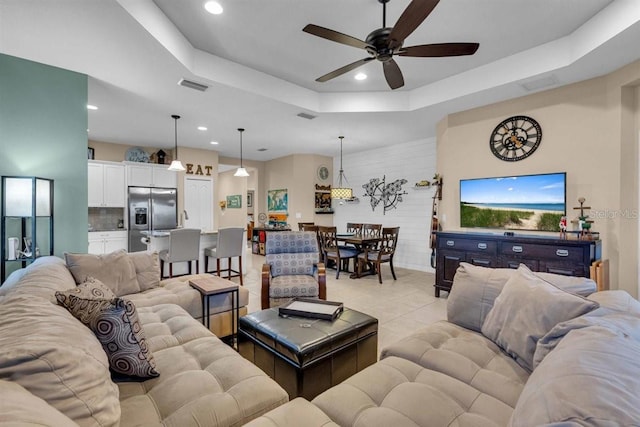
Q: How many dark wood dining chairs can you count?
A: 6